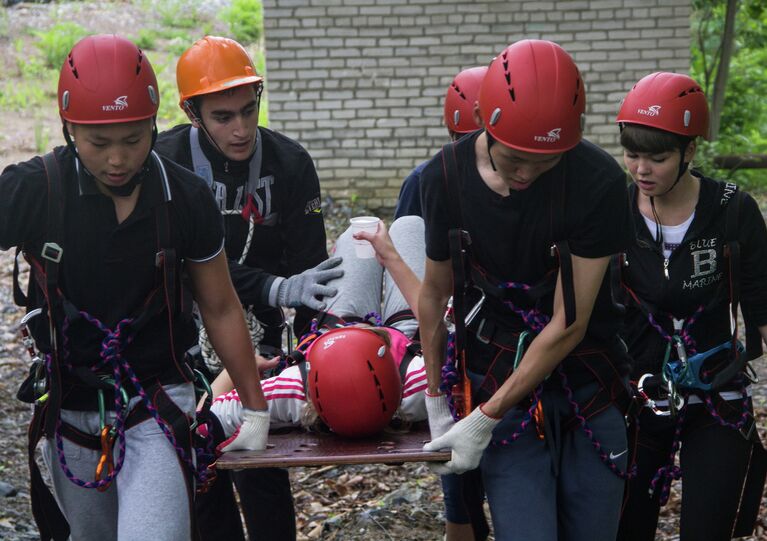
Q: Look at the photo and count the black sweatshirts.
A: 2